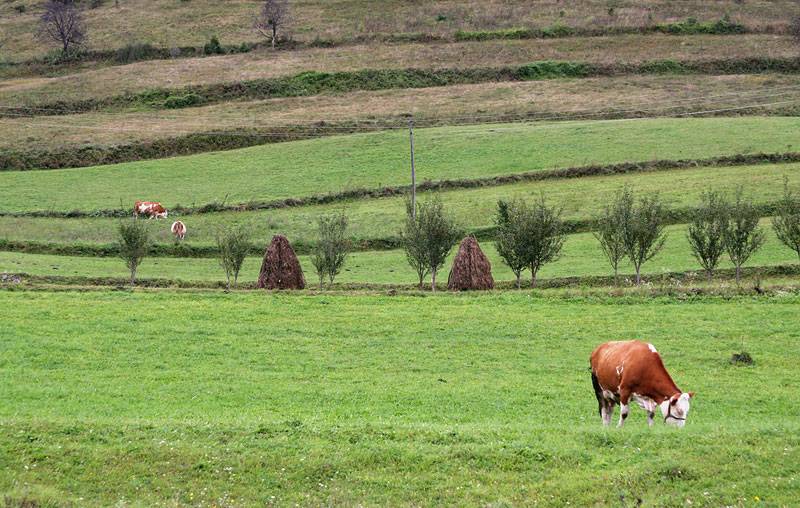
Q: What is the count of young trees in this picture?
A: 14